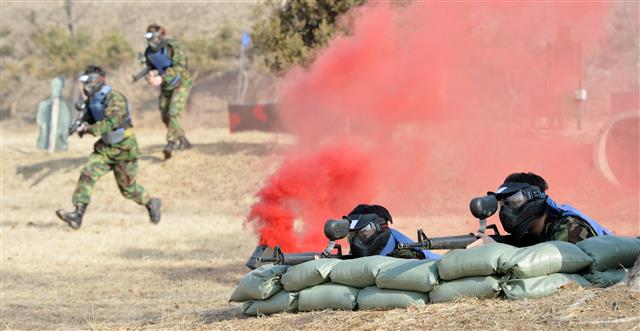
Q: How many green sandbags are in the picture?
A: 13